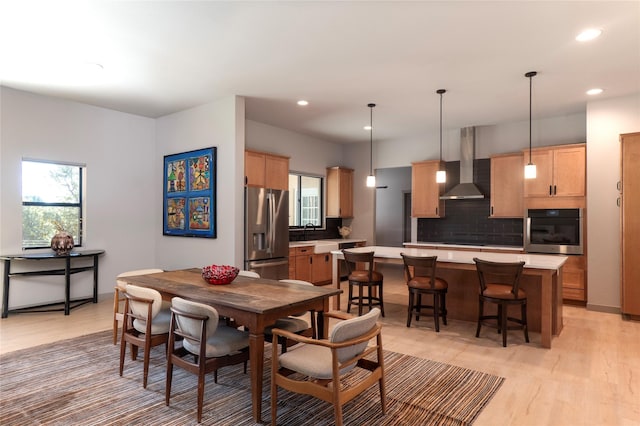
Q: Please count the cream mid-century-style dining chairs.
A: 6